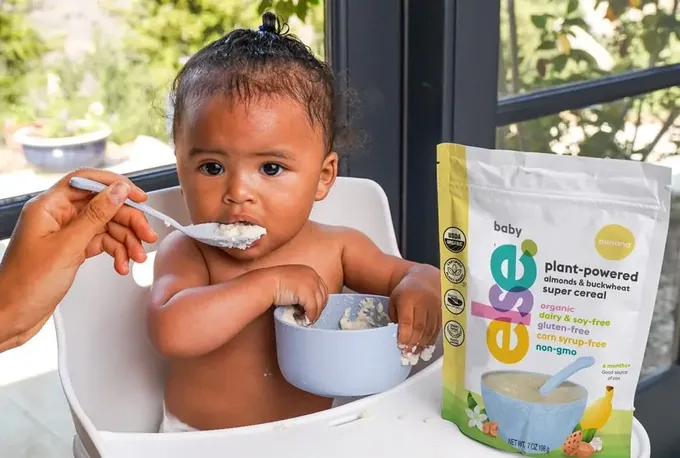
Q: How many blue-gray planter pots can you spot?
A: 1